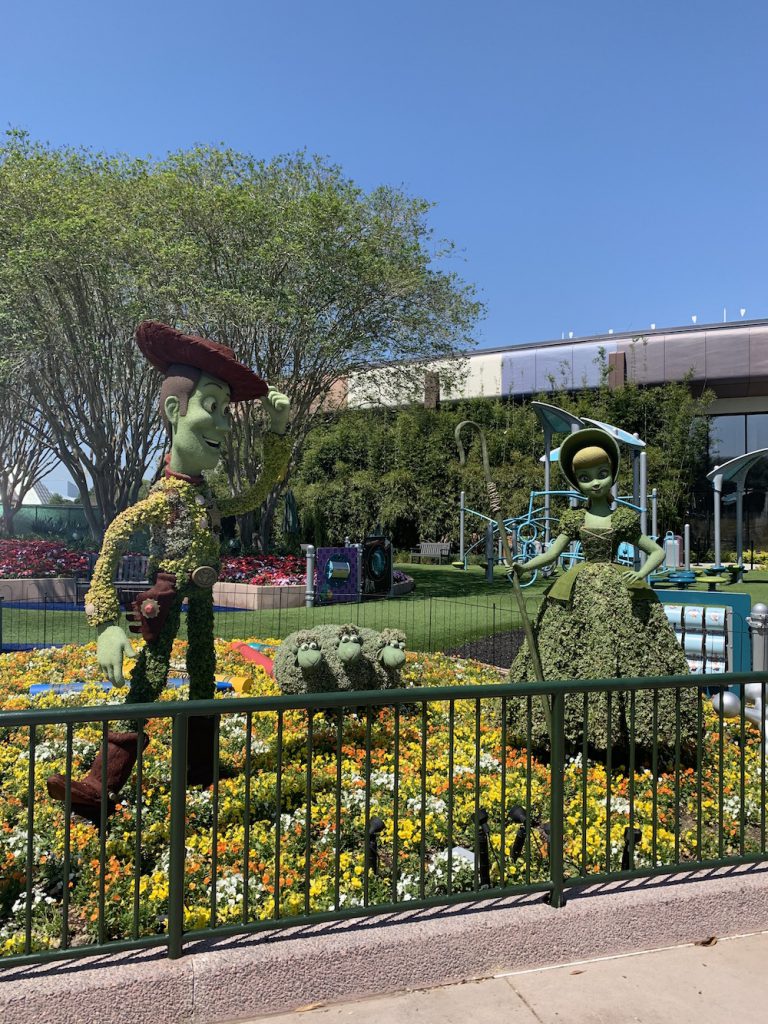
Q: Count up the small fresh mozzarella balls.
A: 0